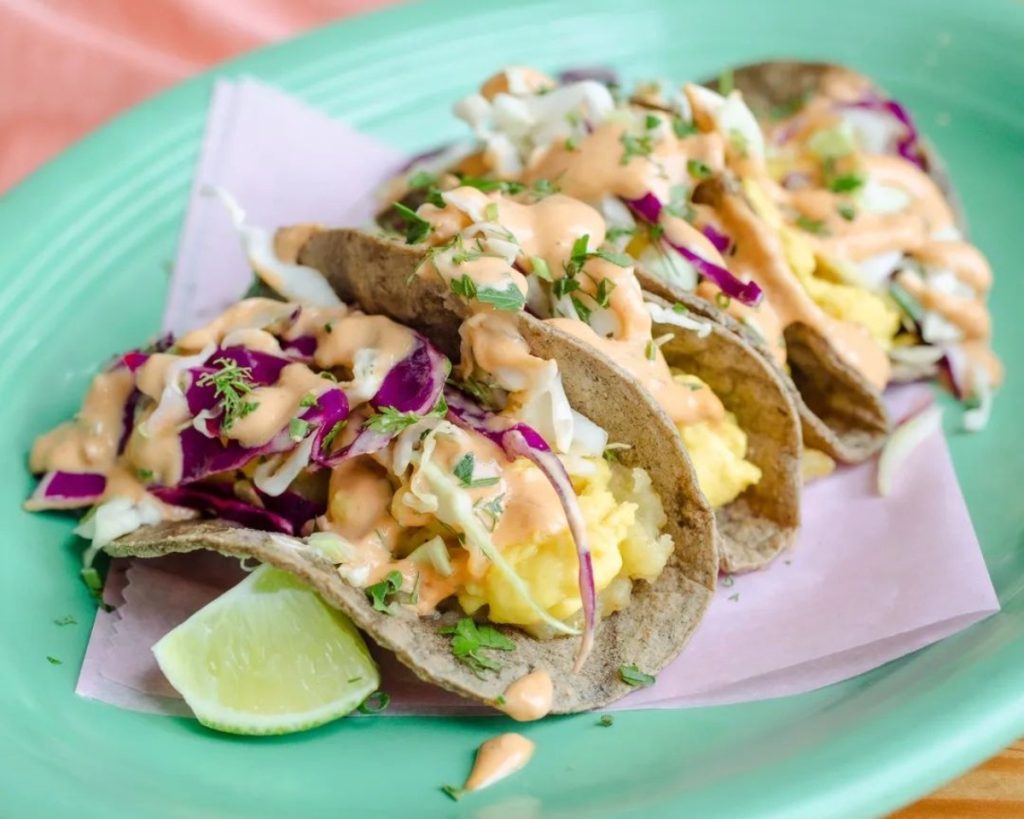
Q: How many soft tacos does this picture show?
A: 4